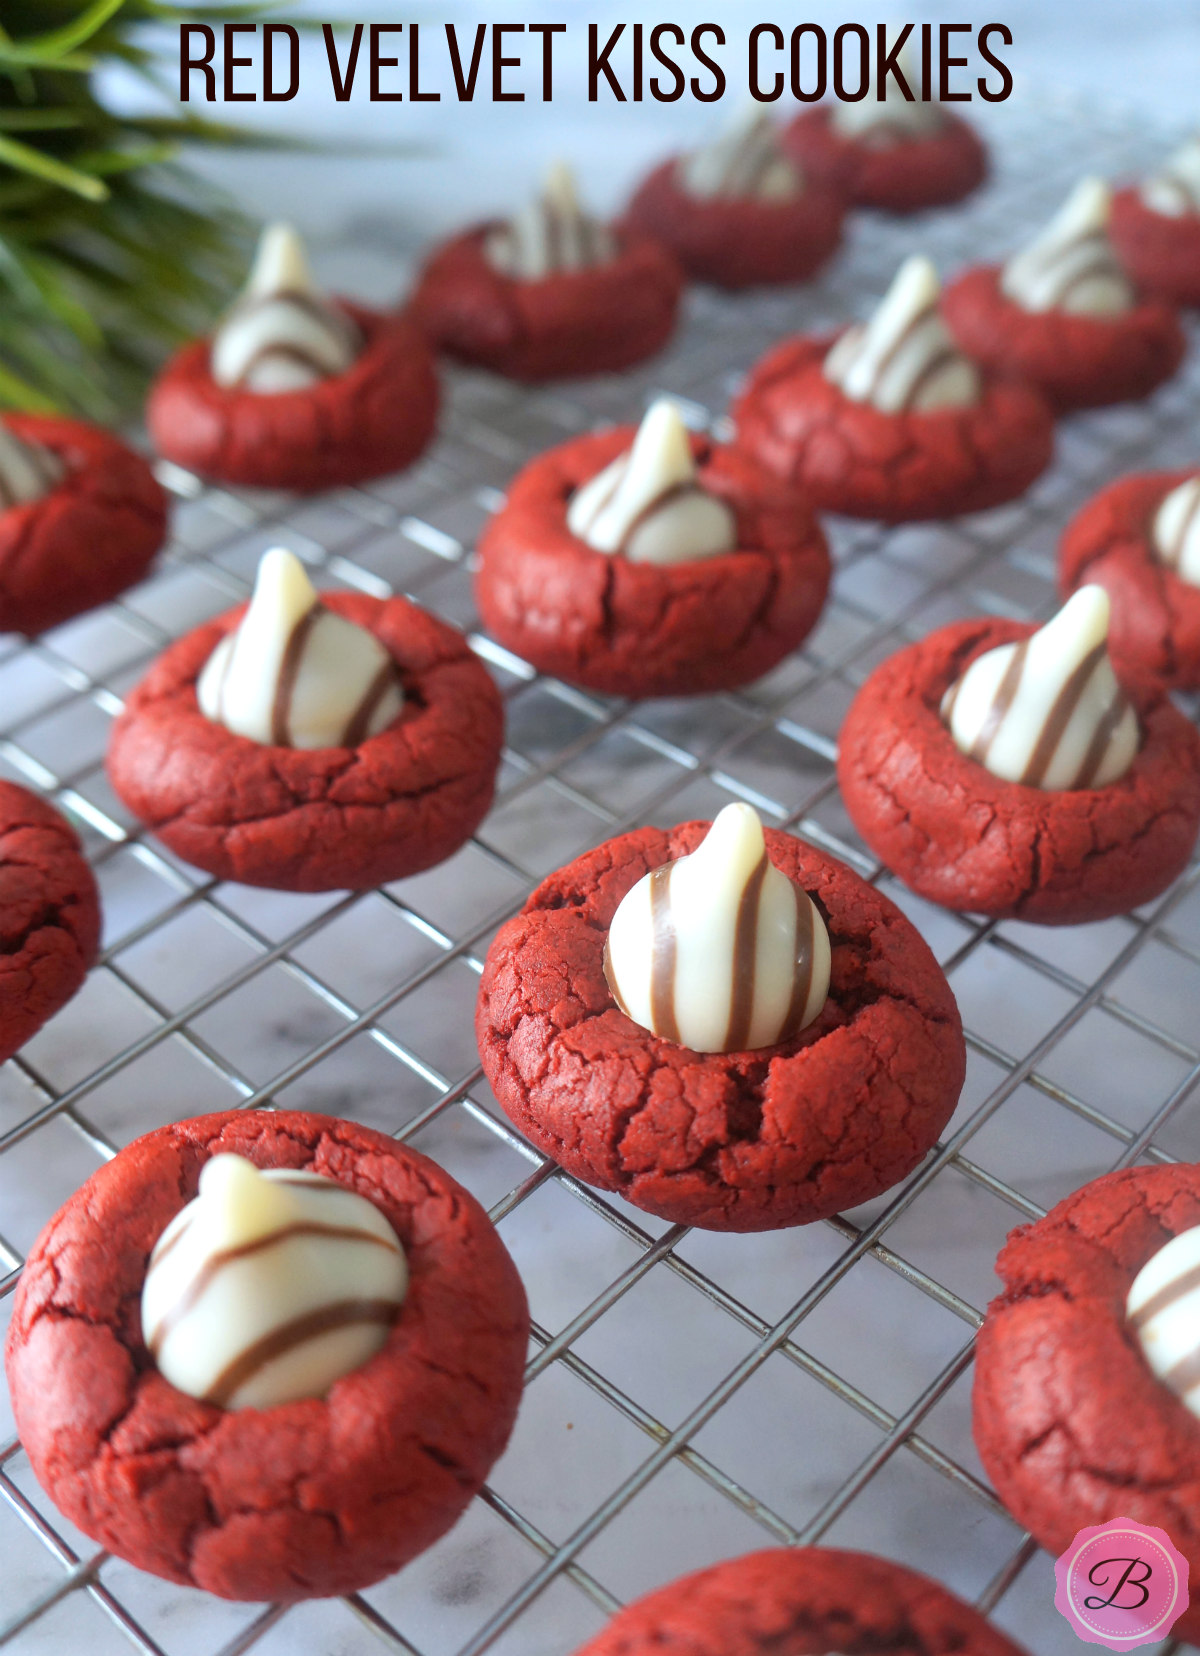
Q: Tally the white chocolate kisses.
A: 15